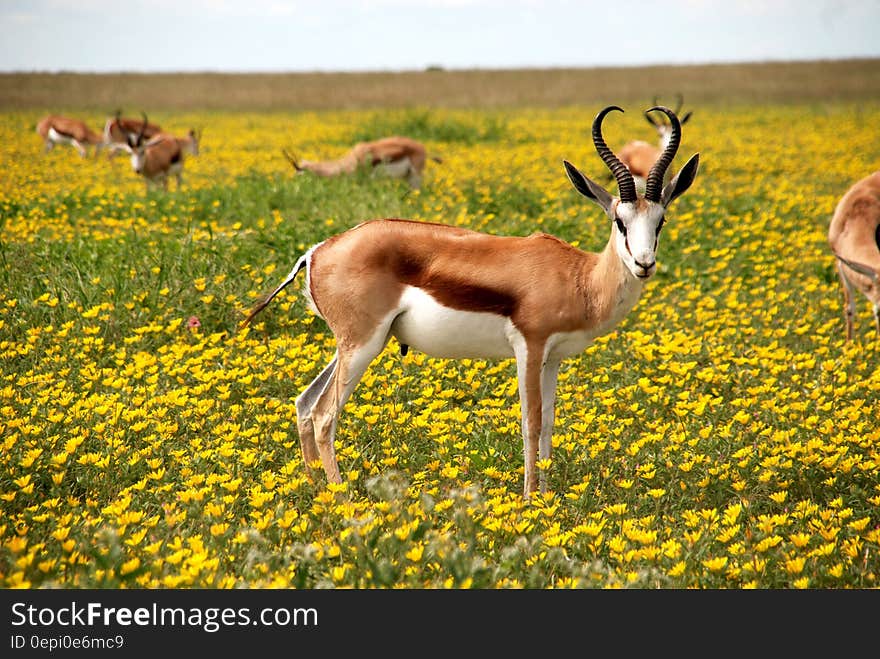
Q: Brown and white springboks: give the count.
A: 7